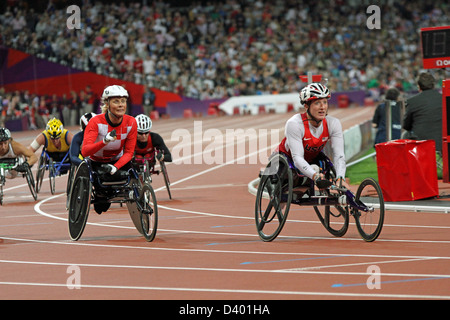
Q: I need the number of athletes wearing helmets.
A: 6